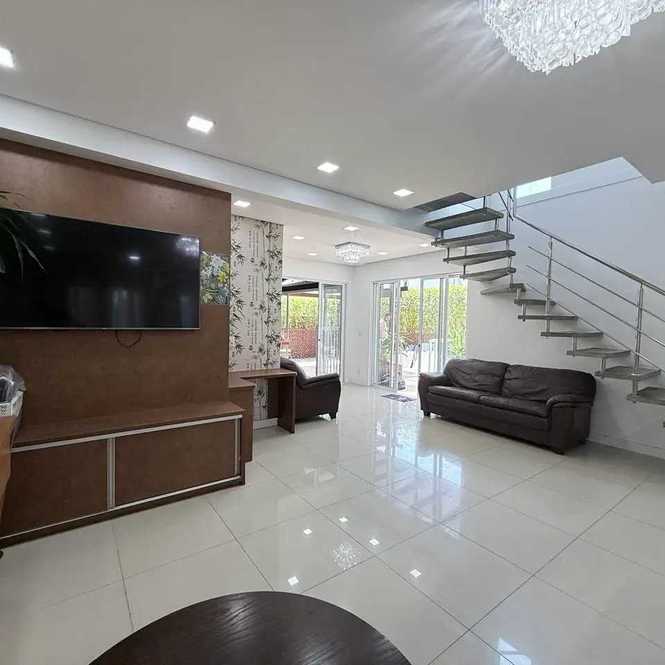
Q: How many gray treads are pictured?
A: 11